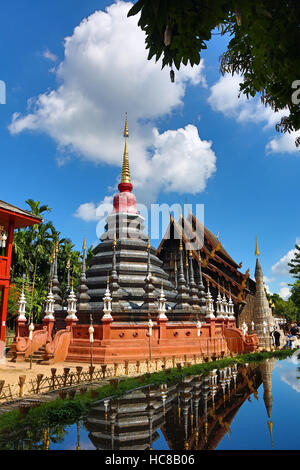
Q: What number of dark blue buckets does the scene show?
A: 0